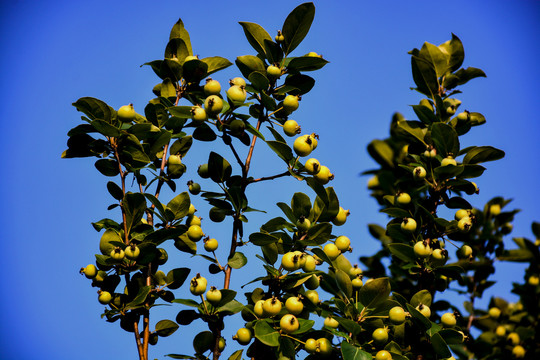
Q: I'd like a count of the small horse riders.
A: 0